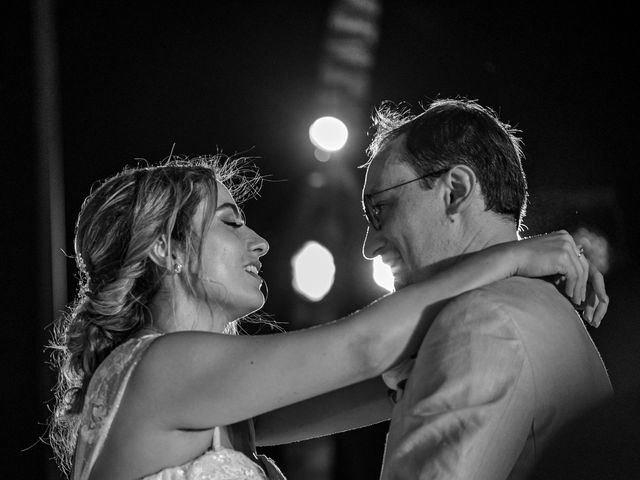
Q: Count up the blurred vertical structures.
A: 2